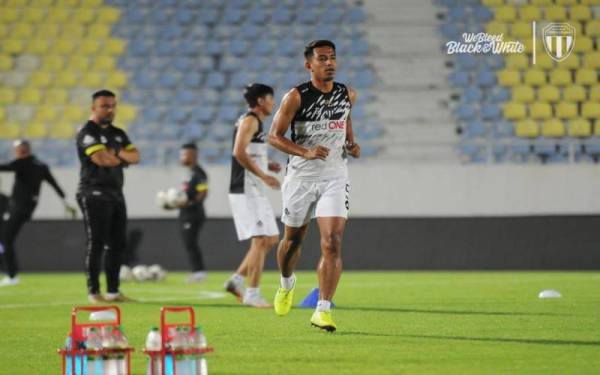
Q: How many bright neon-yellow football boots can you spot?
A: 2